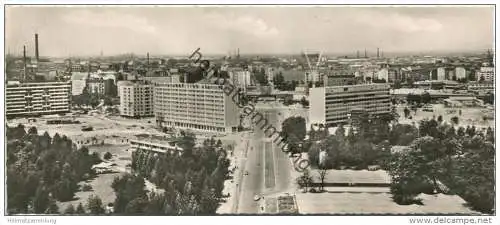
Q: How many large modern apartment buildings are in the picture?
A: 4